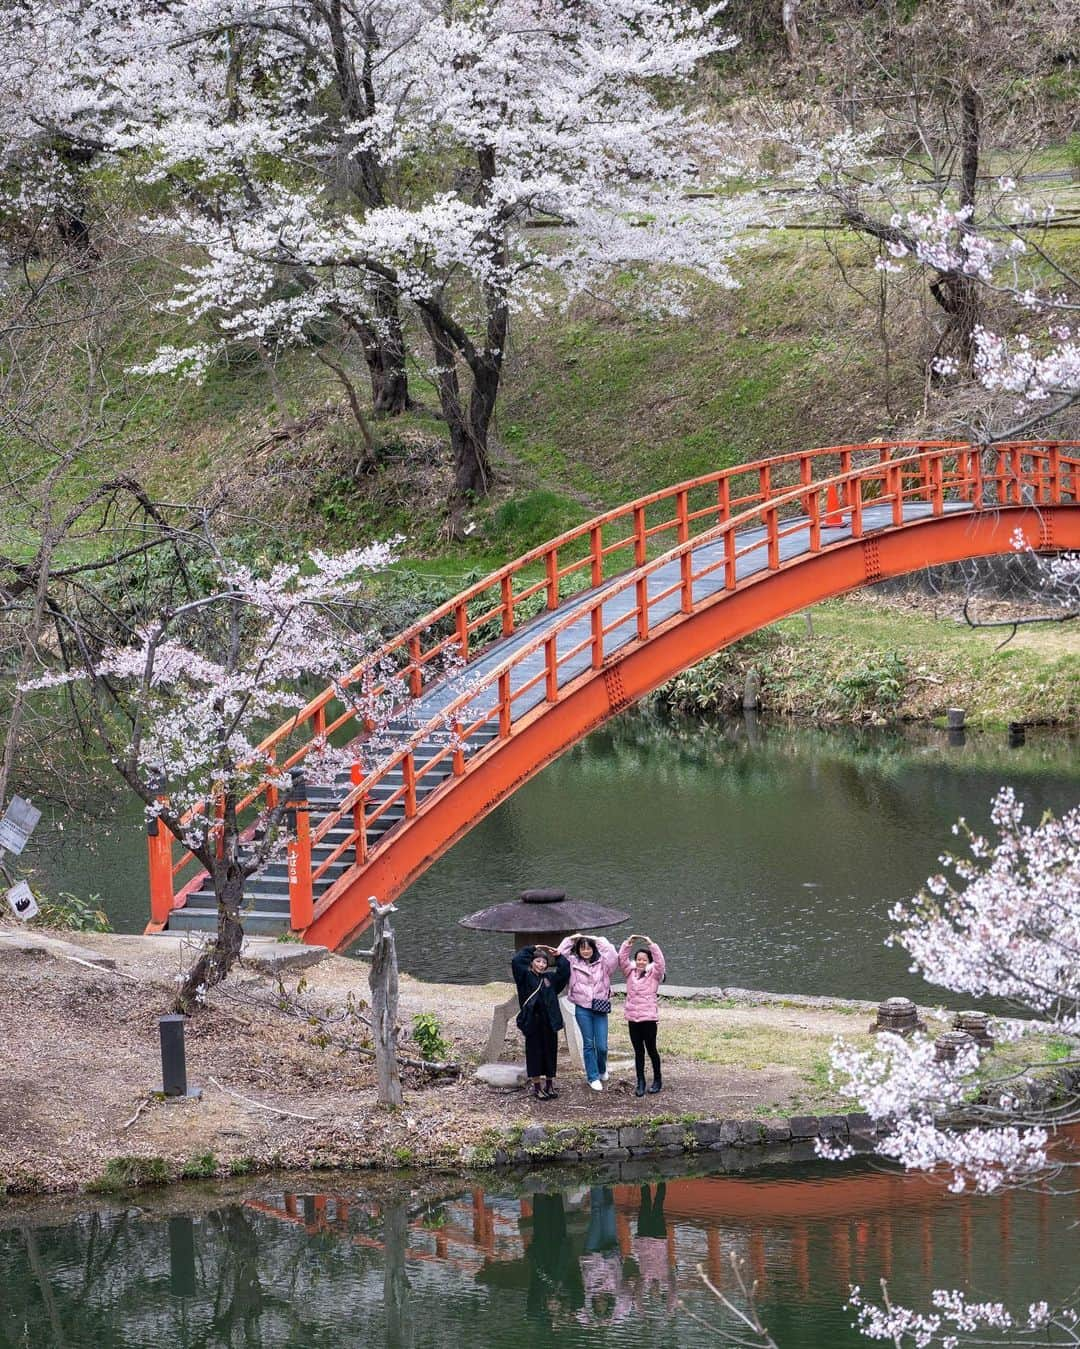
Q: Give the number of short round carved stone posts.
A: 3